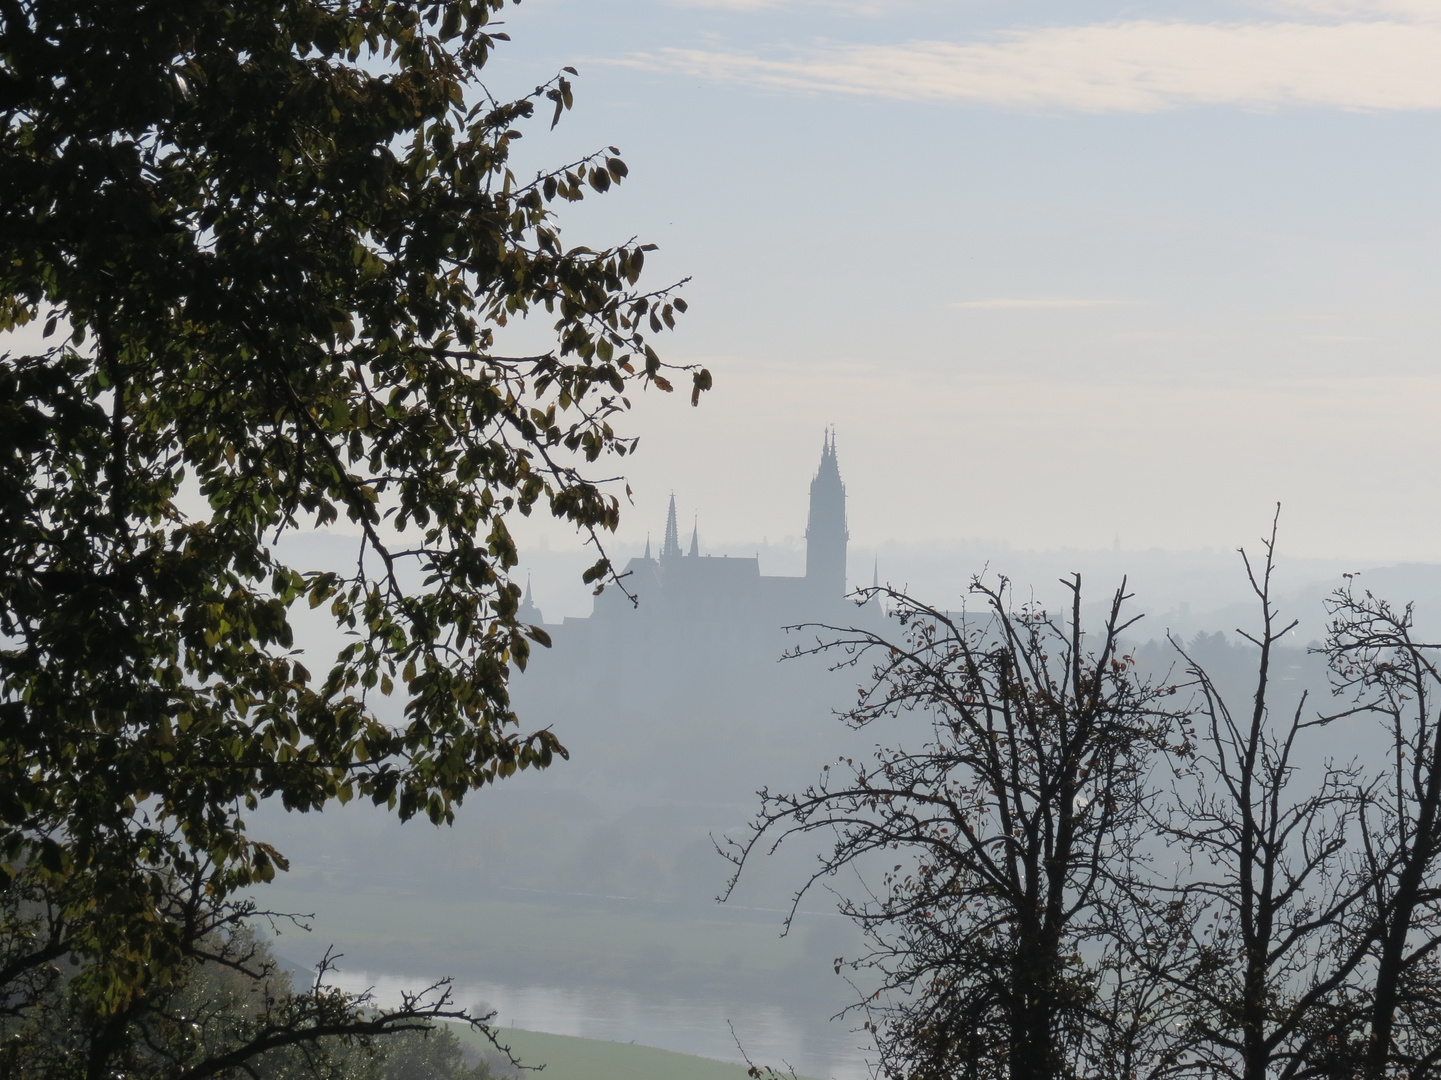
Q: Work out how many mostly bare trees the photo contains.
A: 3